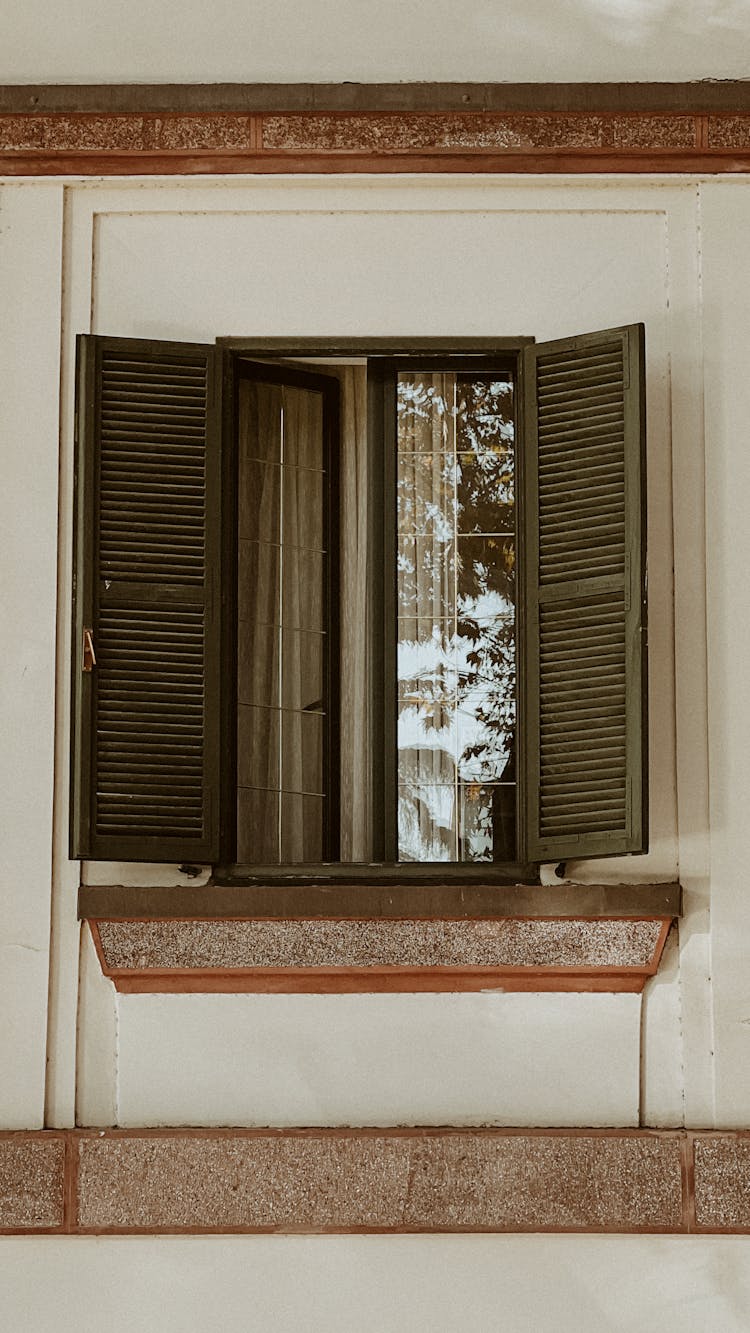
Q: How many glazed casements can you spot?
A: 2